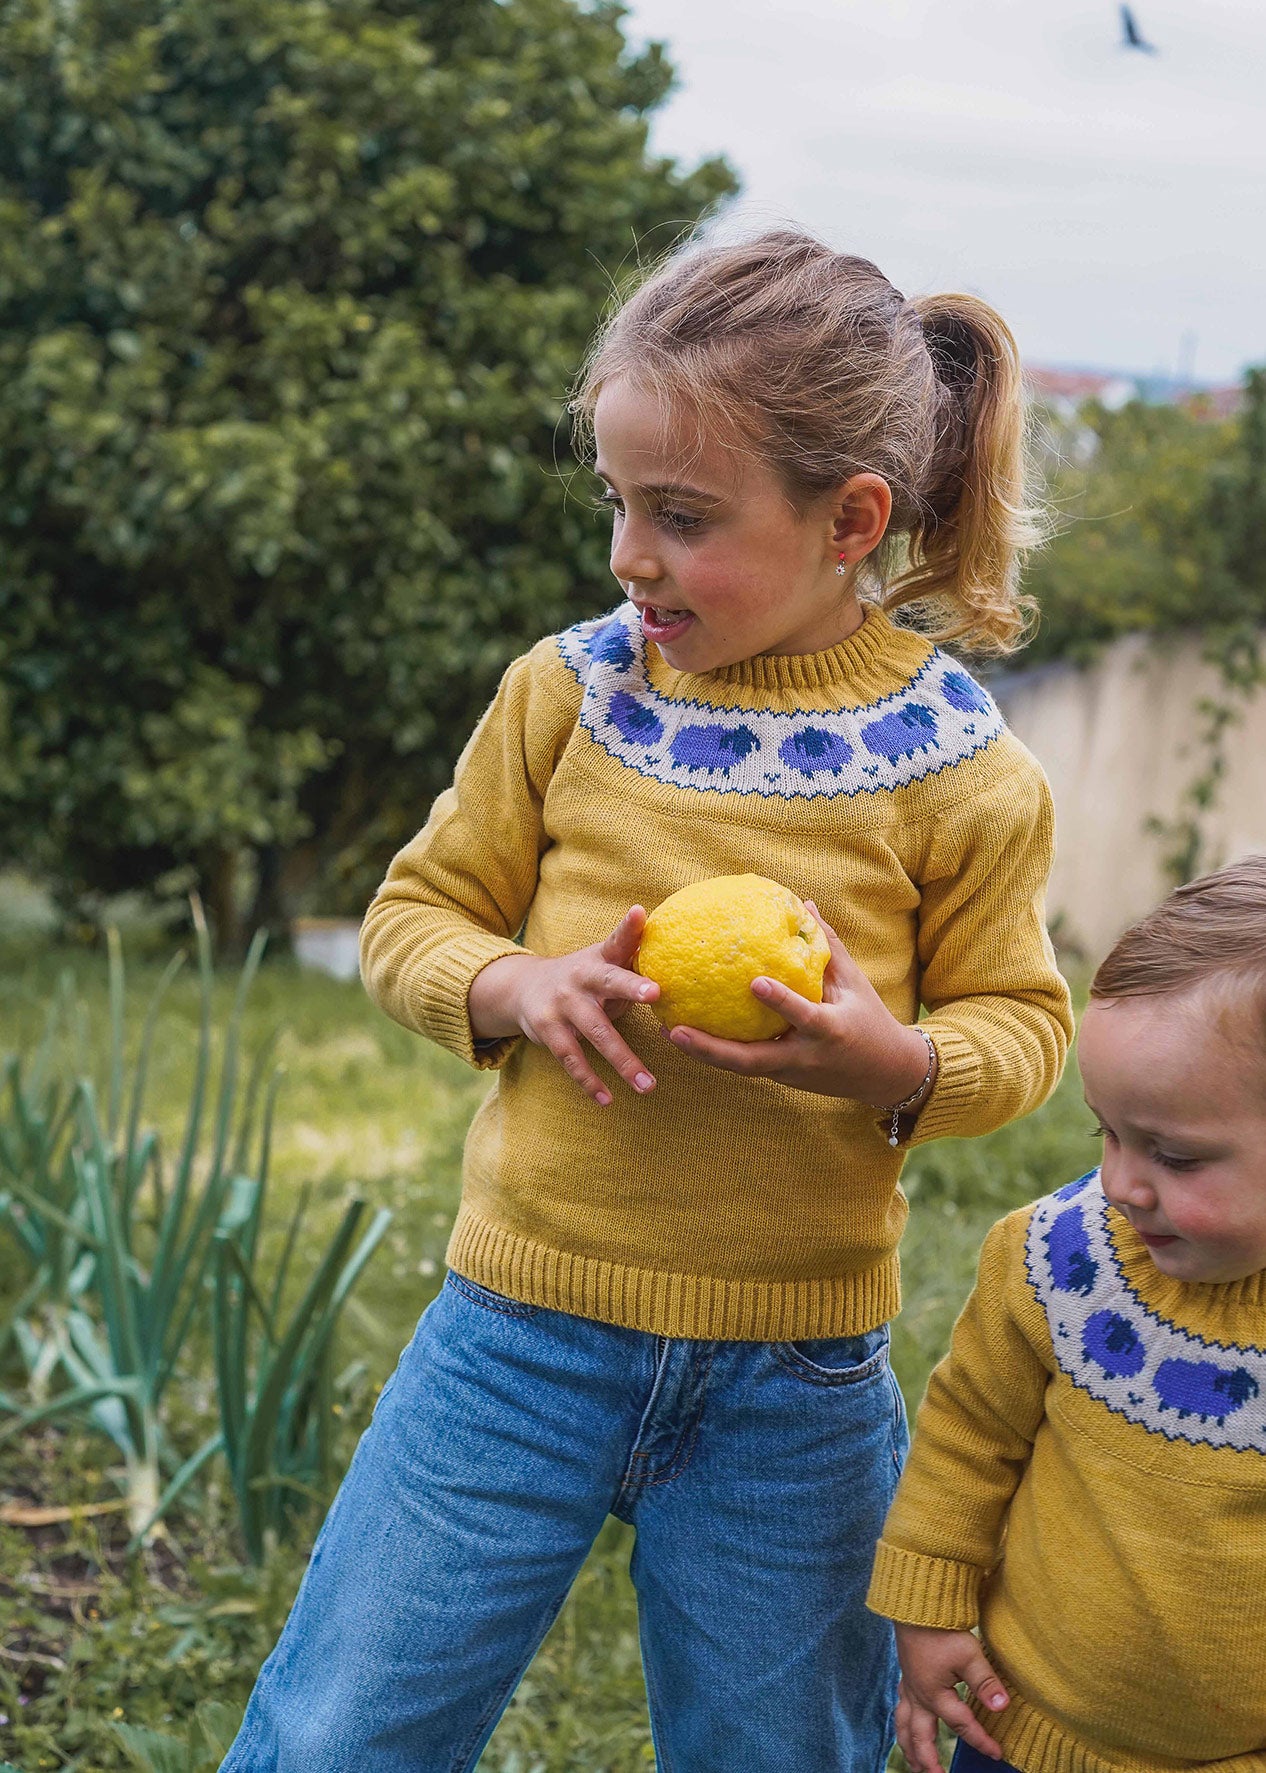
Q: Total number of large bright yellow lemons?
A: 1